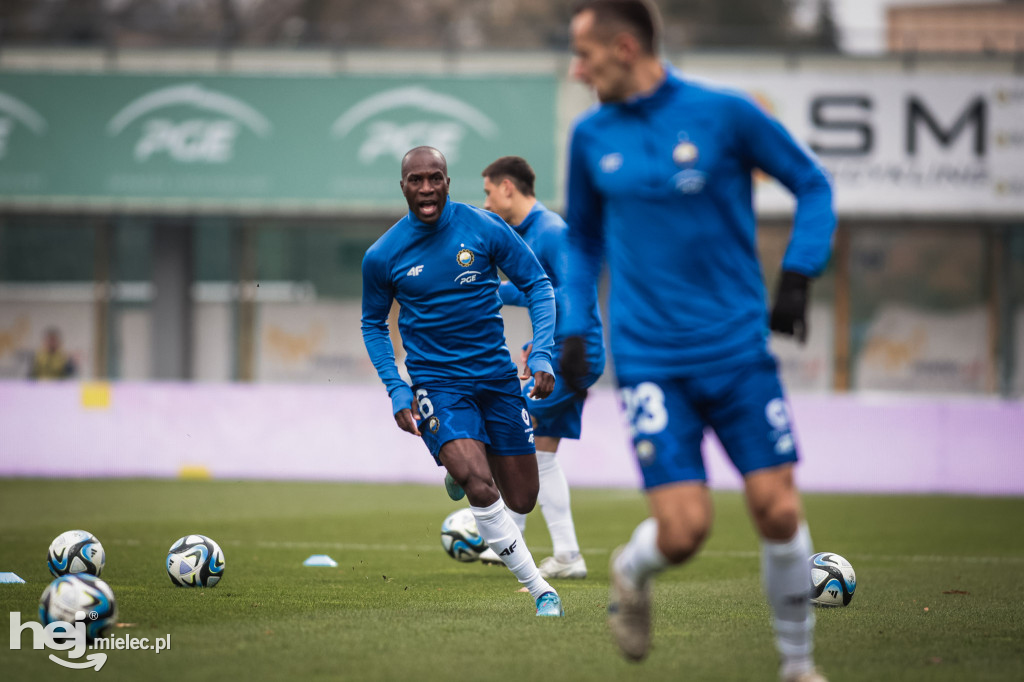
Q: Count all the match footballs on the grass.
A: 5